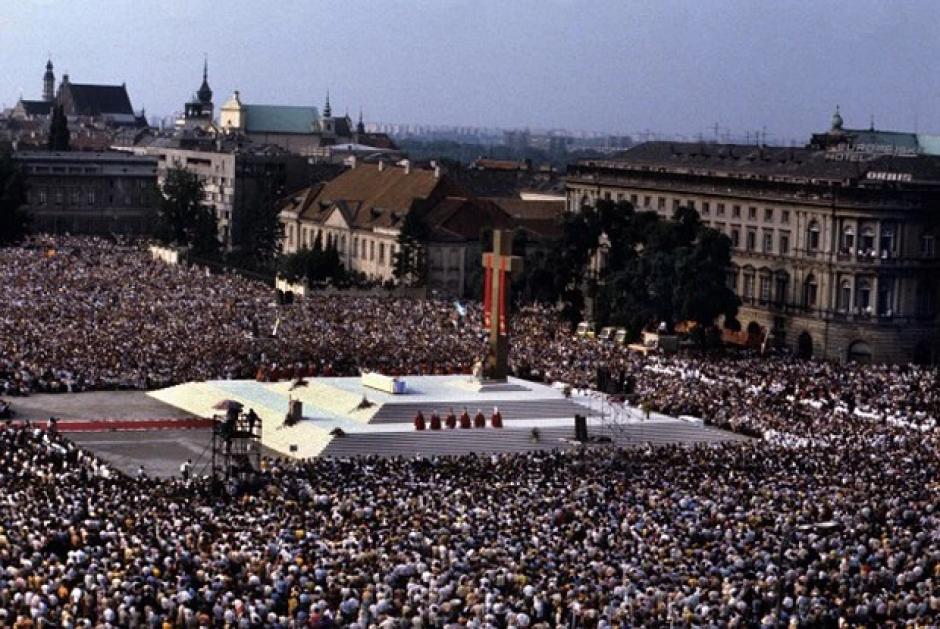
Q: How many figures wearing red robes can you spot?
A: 6